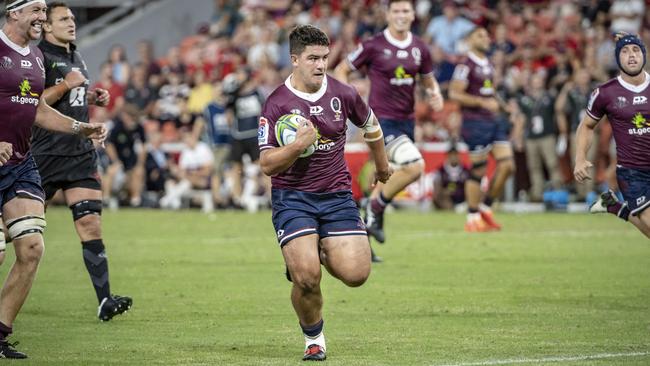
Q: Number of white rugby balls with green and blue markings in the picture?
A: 1